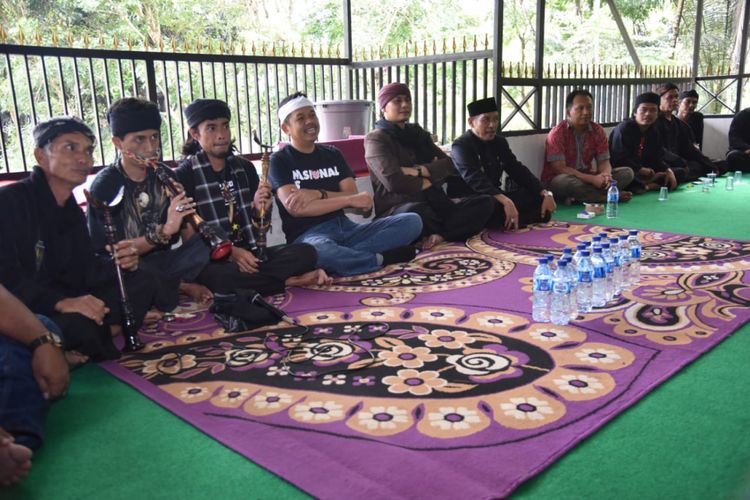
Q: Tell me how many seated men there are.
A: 12